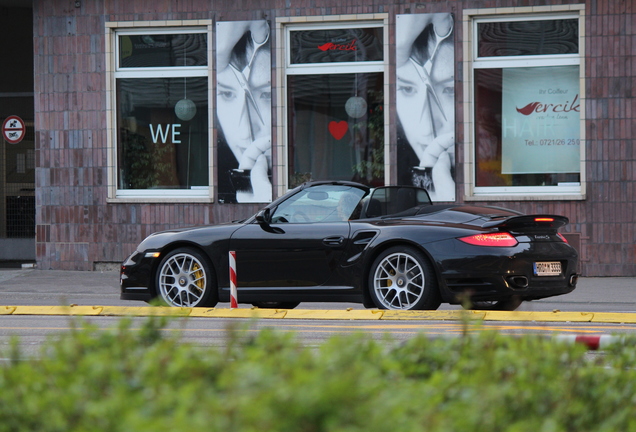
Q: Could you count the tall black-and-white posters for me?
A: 2